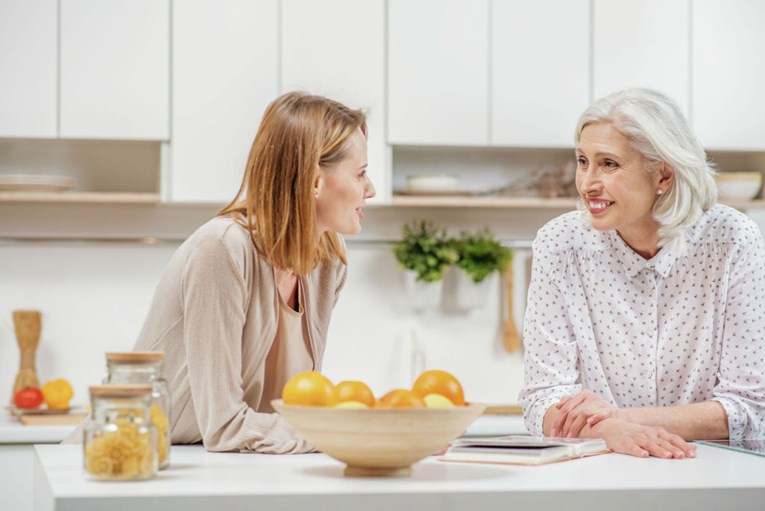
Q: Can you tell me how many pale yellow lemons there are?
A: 2